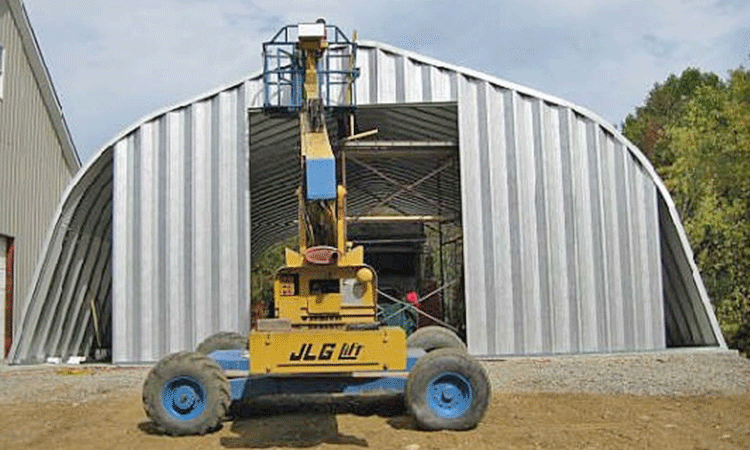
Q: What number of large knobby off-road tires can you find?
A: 4